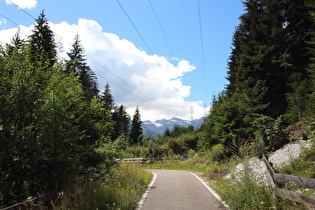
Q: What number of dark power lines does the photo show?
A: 5